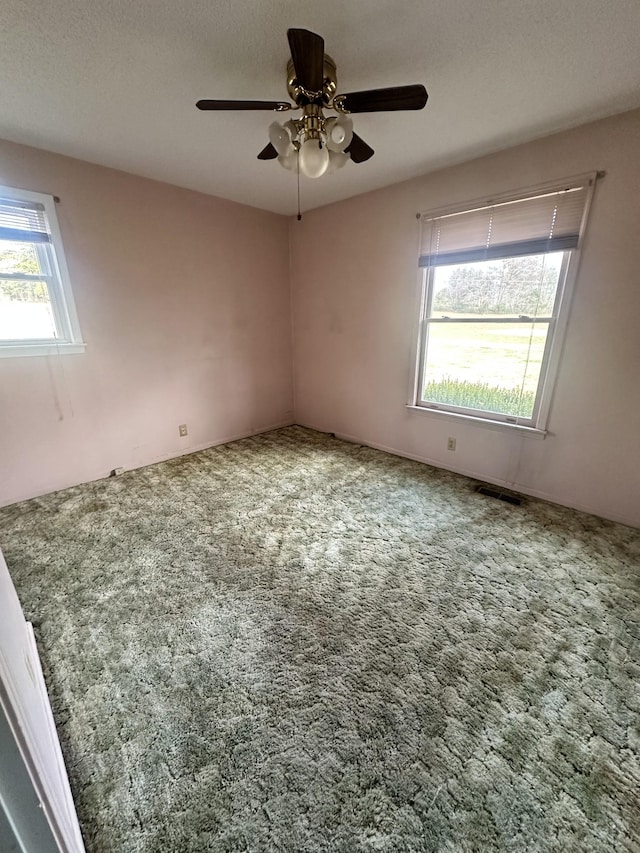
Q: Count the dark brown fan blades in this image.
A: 5